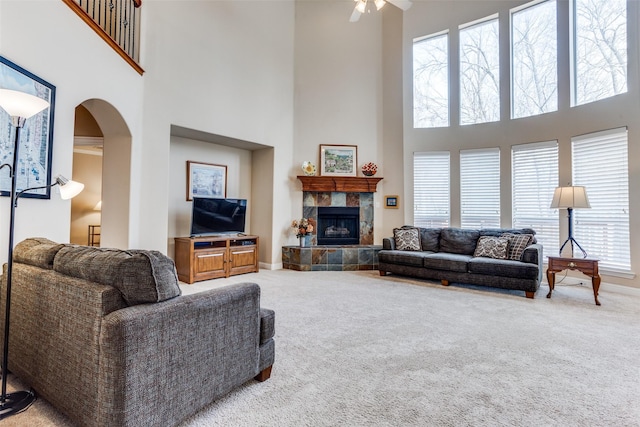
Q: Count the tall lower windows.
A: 4